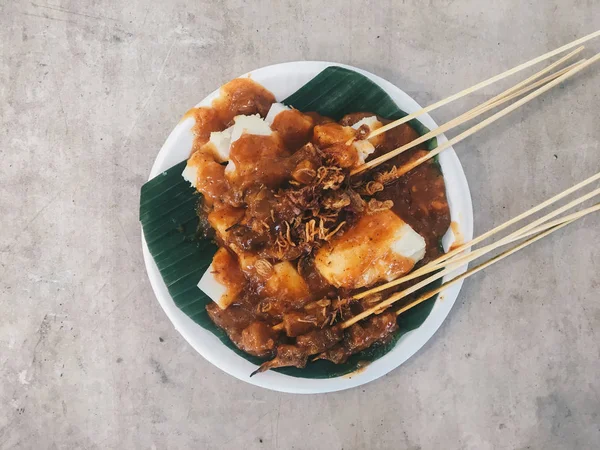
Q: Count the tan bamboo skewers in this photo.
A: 8